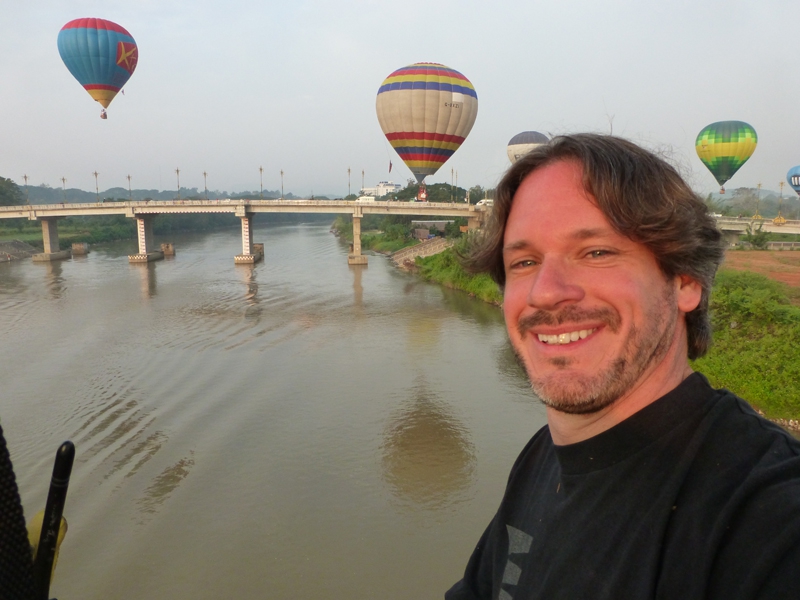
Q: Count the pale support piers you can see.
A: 4